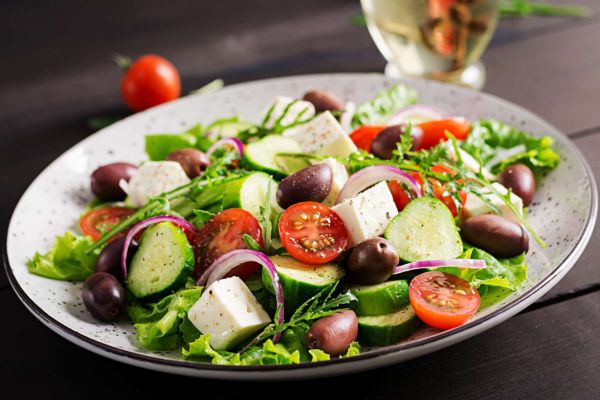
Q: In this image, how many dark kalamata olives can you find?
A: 11